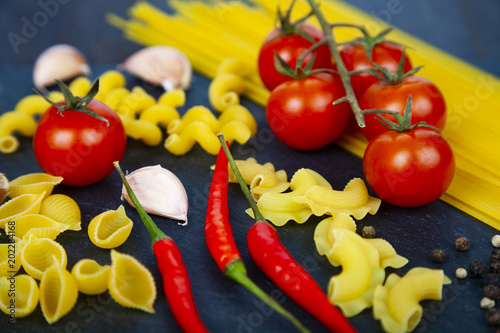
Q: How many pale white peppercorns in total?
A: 3